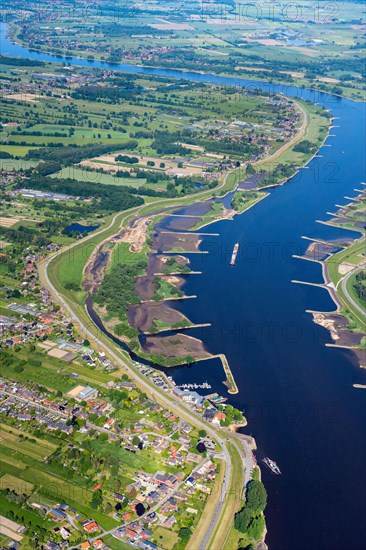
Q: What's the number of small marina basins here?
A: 1